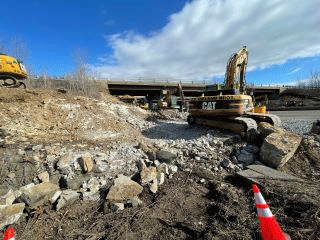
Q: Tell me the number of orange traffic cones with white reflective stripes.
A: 2